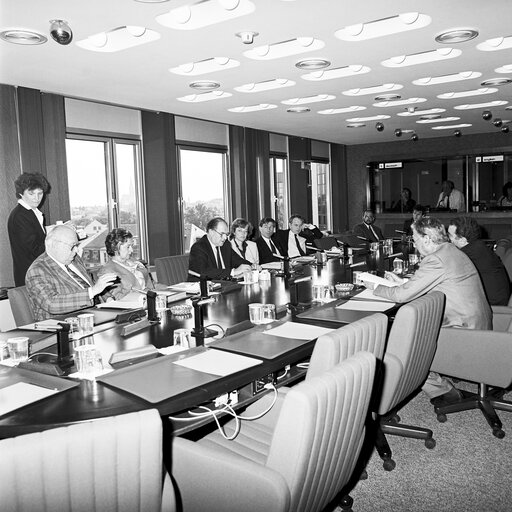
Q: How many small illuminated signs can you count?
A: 2